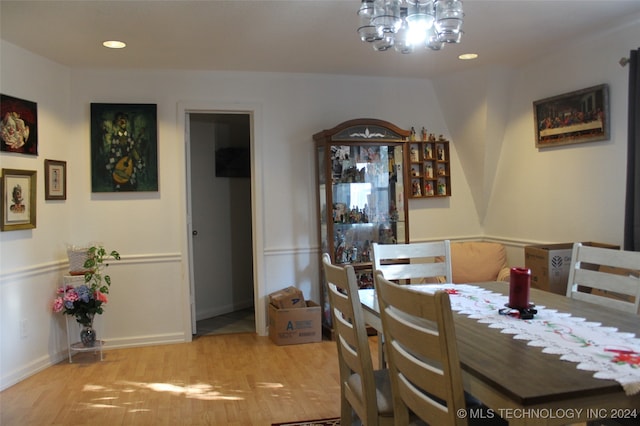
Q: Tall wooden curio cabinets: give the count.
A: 1